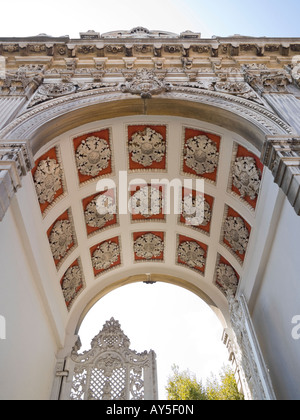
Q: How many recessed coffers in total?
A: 15